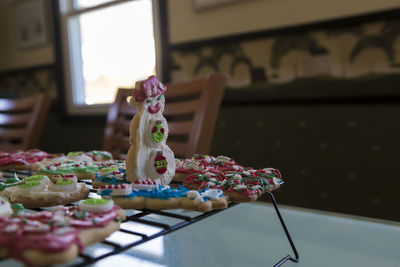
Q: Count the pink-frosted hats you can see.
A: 1